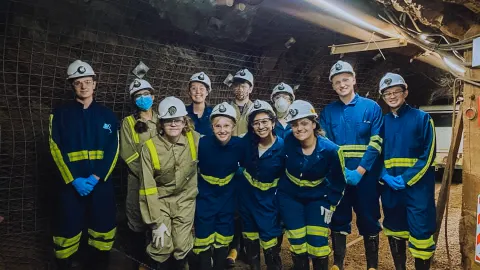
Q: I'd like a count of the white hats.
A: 11